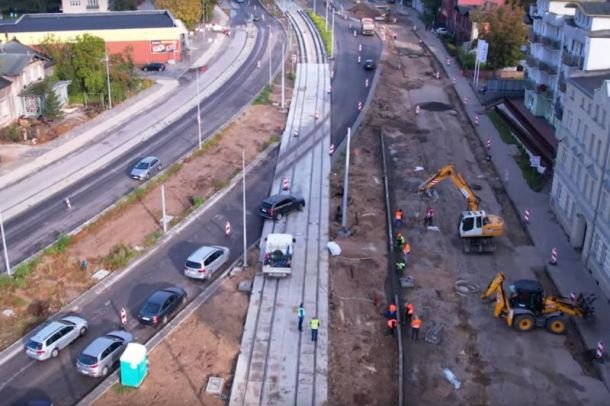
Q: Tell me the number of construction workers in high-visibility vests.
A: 11